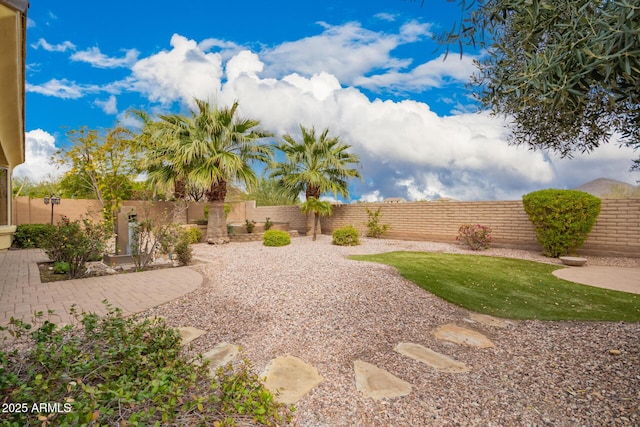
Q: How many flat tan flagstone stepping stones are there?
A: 7